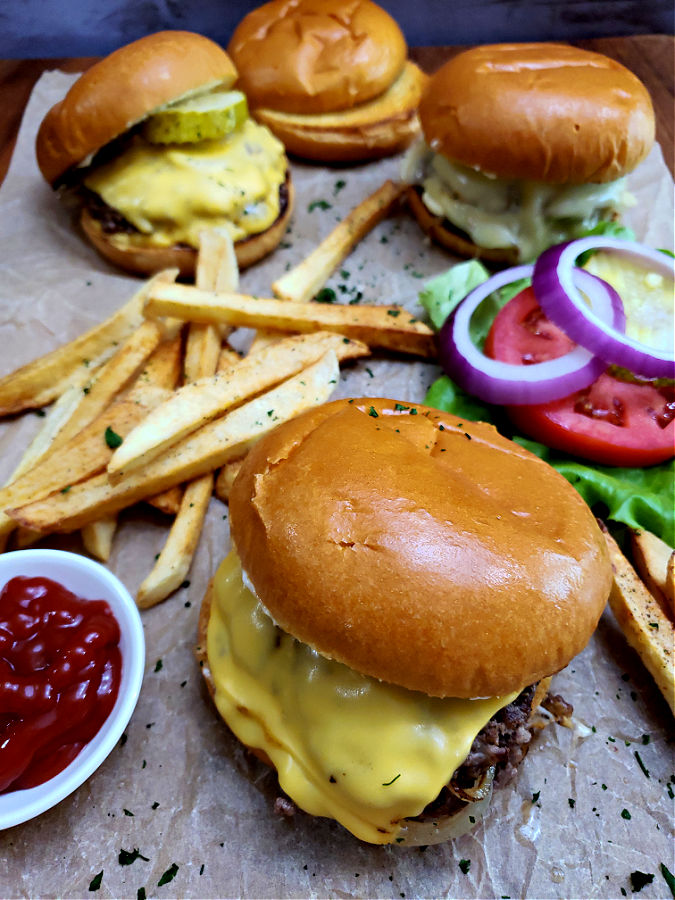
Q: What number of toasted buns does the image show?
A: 4